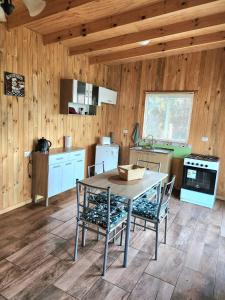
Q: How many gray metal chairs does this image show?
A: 4